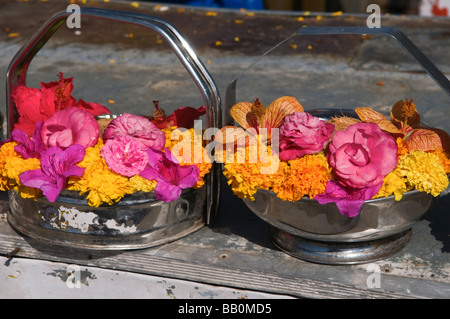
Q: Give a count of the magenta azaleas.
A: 4